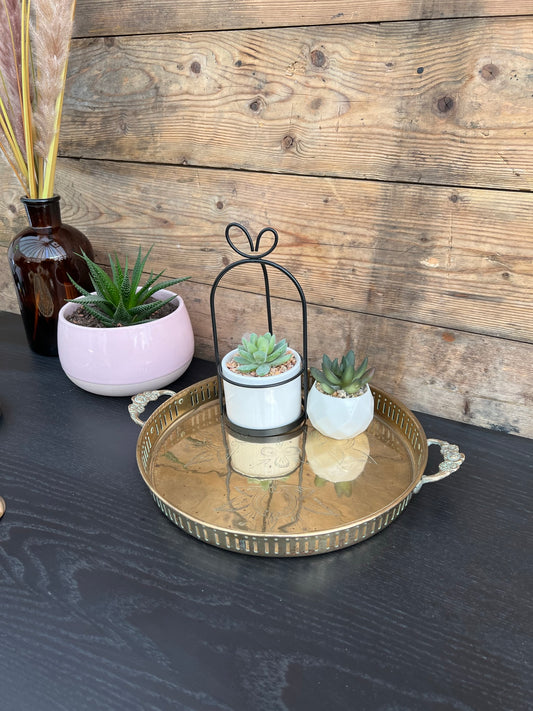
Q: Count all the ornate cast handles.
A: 2